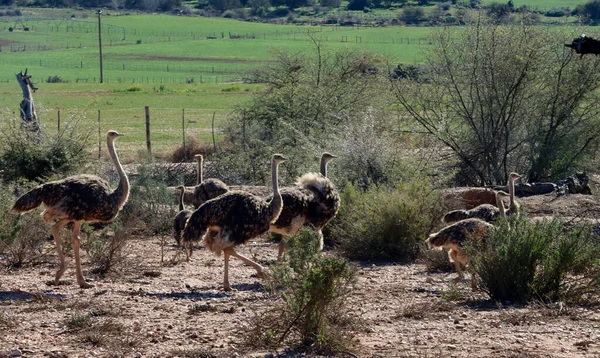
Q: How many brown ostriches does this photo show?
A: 7